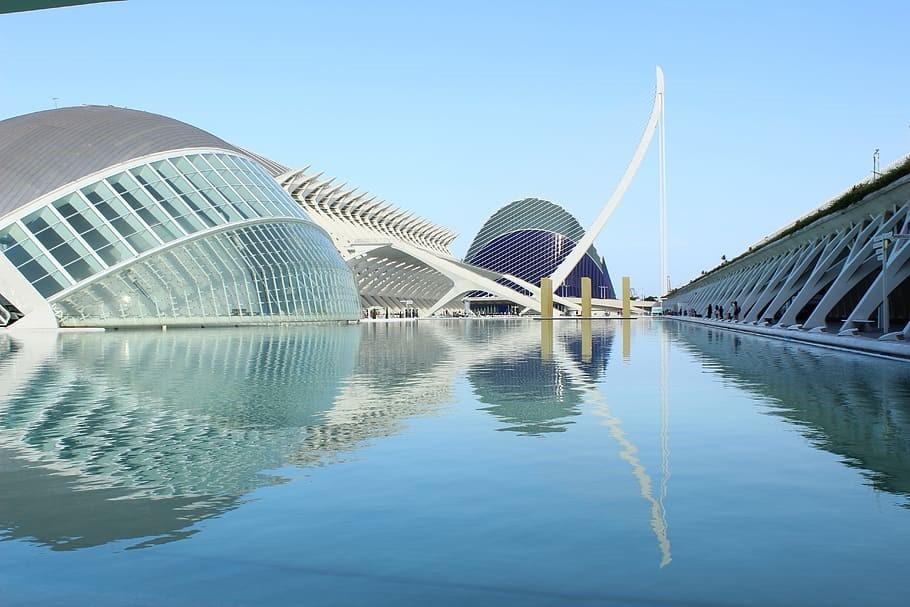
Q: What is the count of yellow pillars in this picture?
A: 3